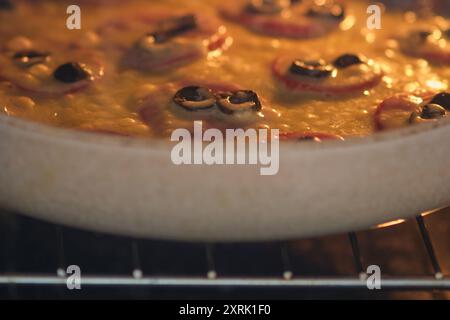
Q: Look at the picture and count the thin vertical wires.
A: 6